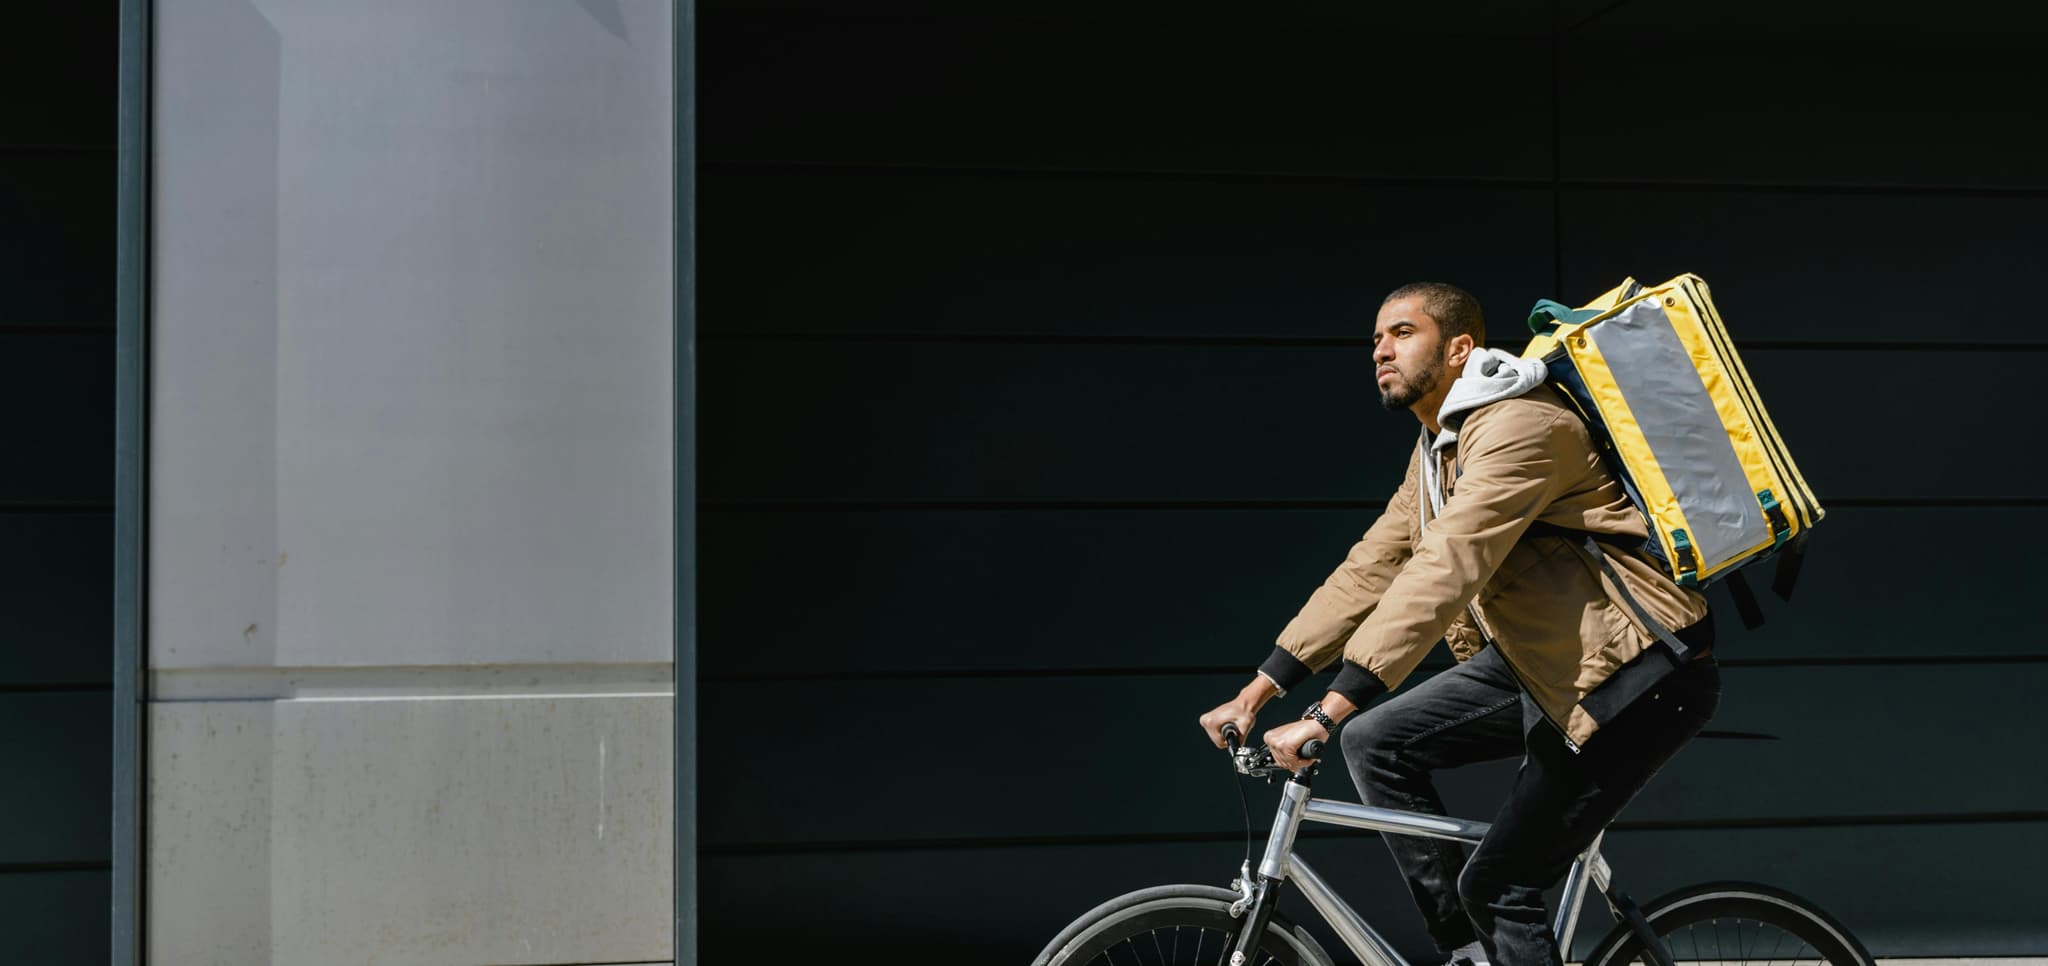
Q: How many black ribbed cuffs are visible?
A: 2